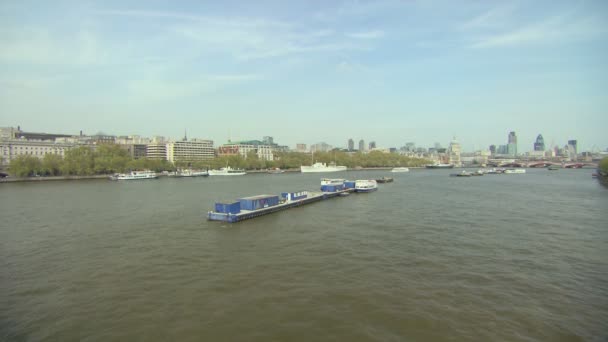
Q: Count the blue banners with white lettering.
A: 1